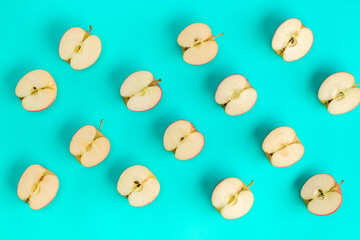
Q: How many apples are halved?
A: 14